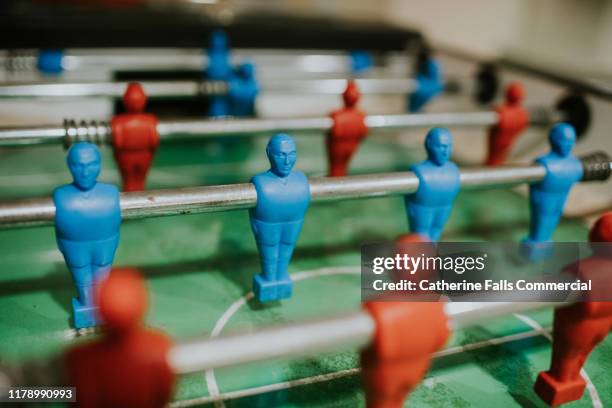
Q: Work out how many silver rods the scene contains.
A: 5